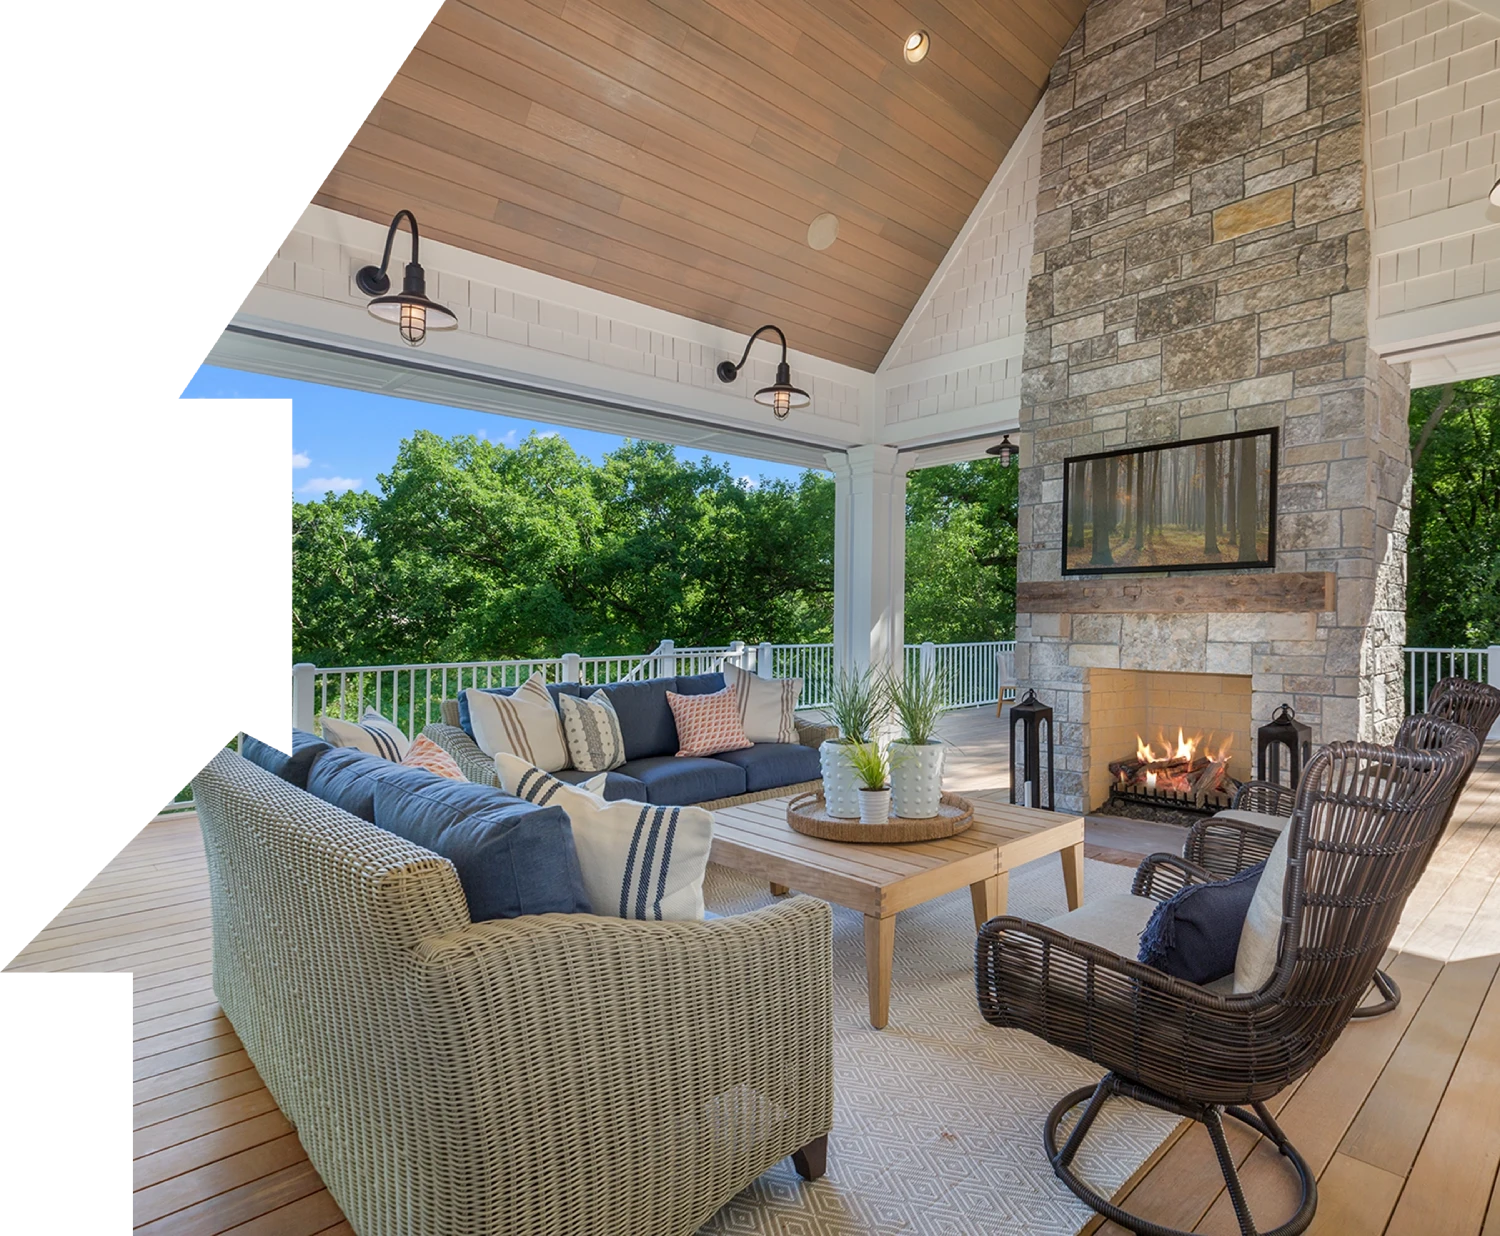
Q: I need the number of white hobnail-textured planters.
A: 2